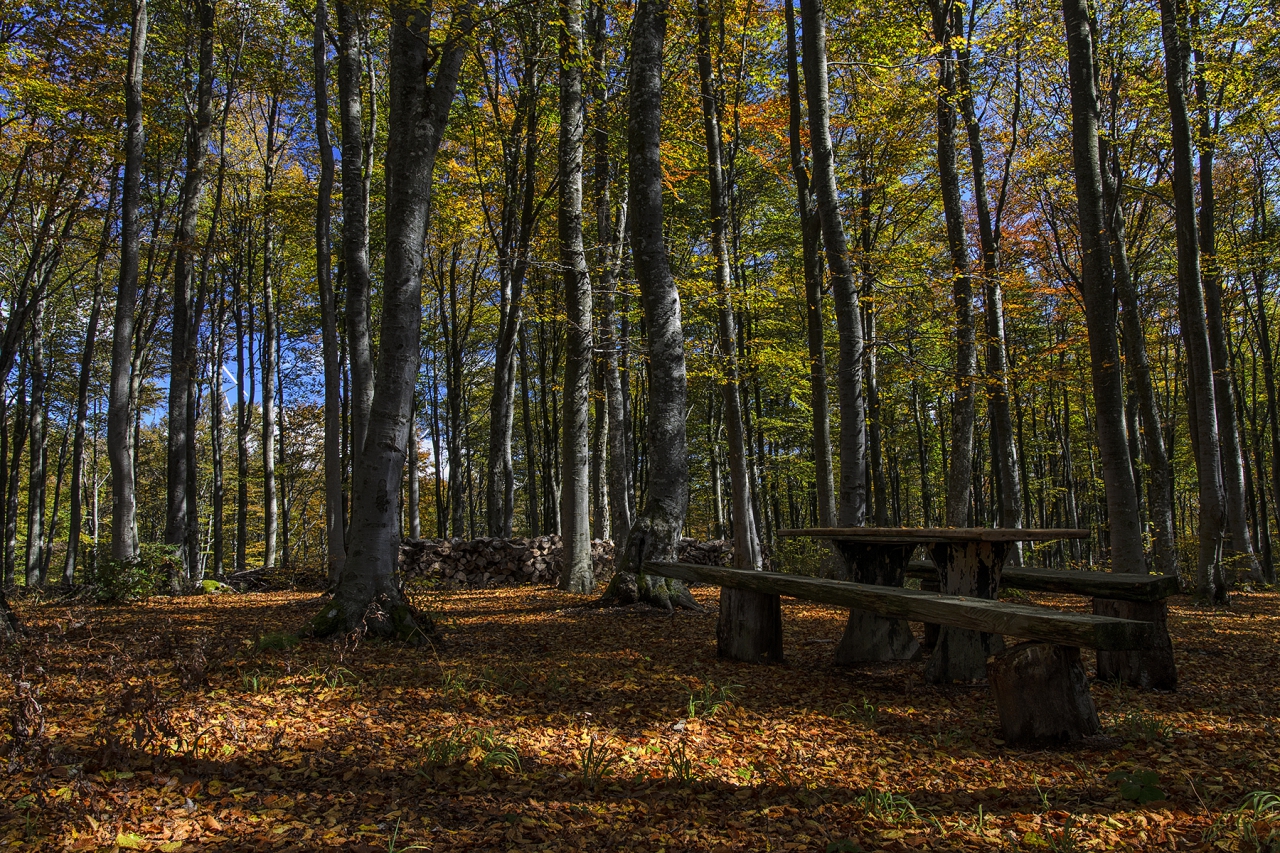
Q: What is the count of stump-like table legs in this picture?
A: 2